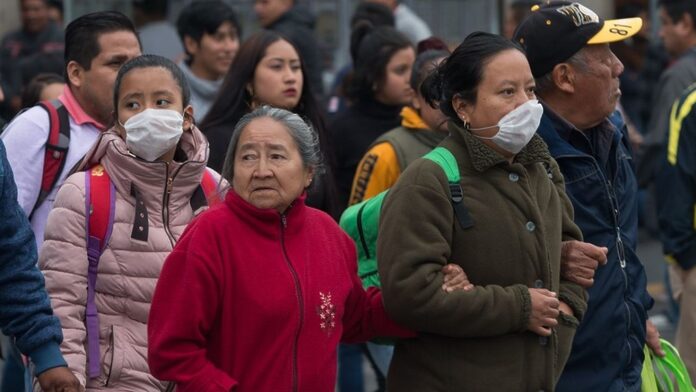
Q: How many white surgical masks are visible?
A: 2